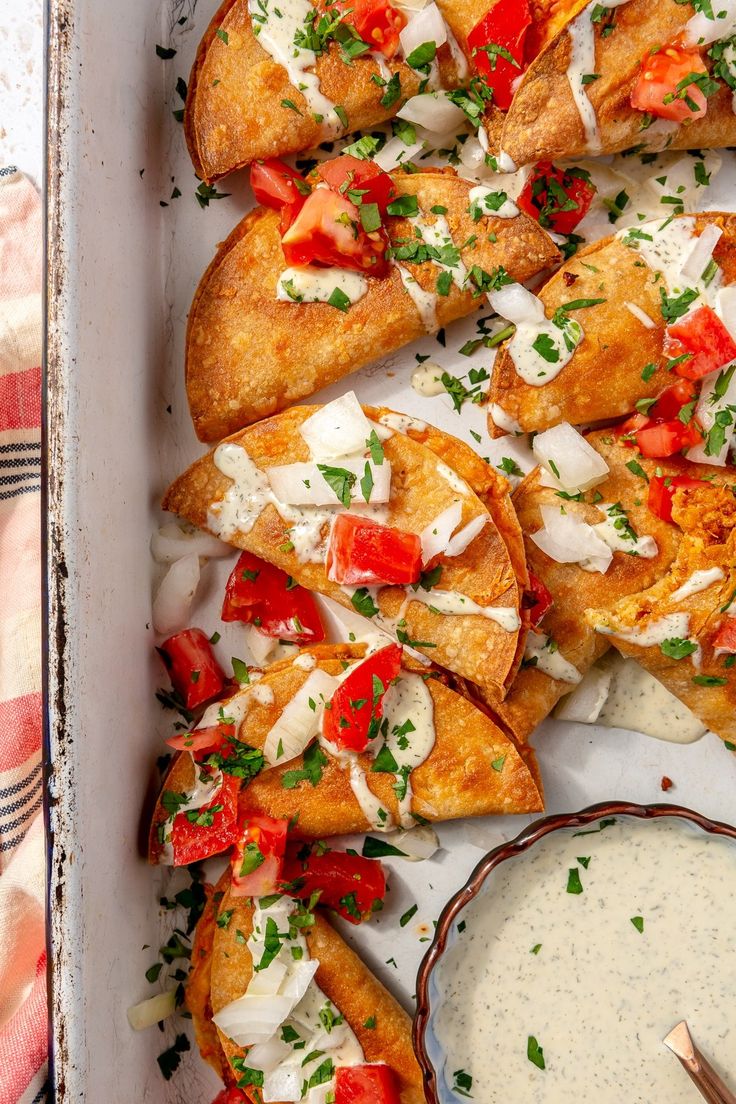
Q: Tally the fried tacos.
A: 9